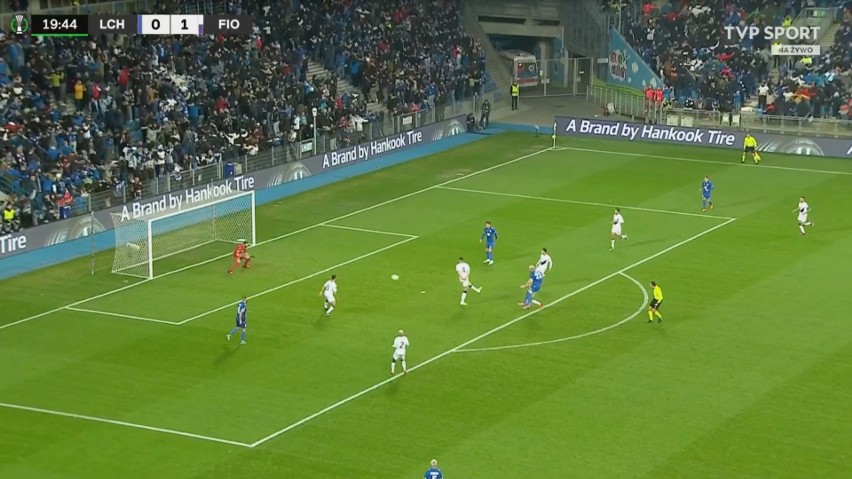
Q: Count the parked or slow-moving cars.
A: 1